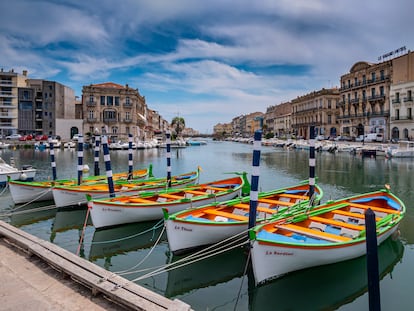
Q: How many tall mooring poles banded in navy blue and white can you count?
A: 8